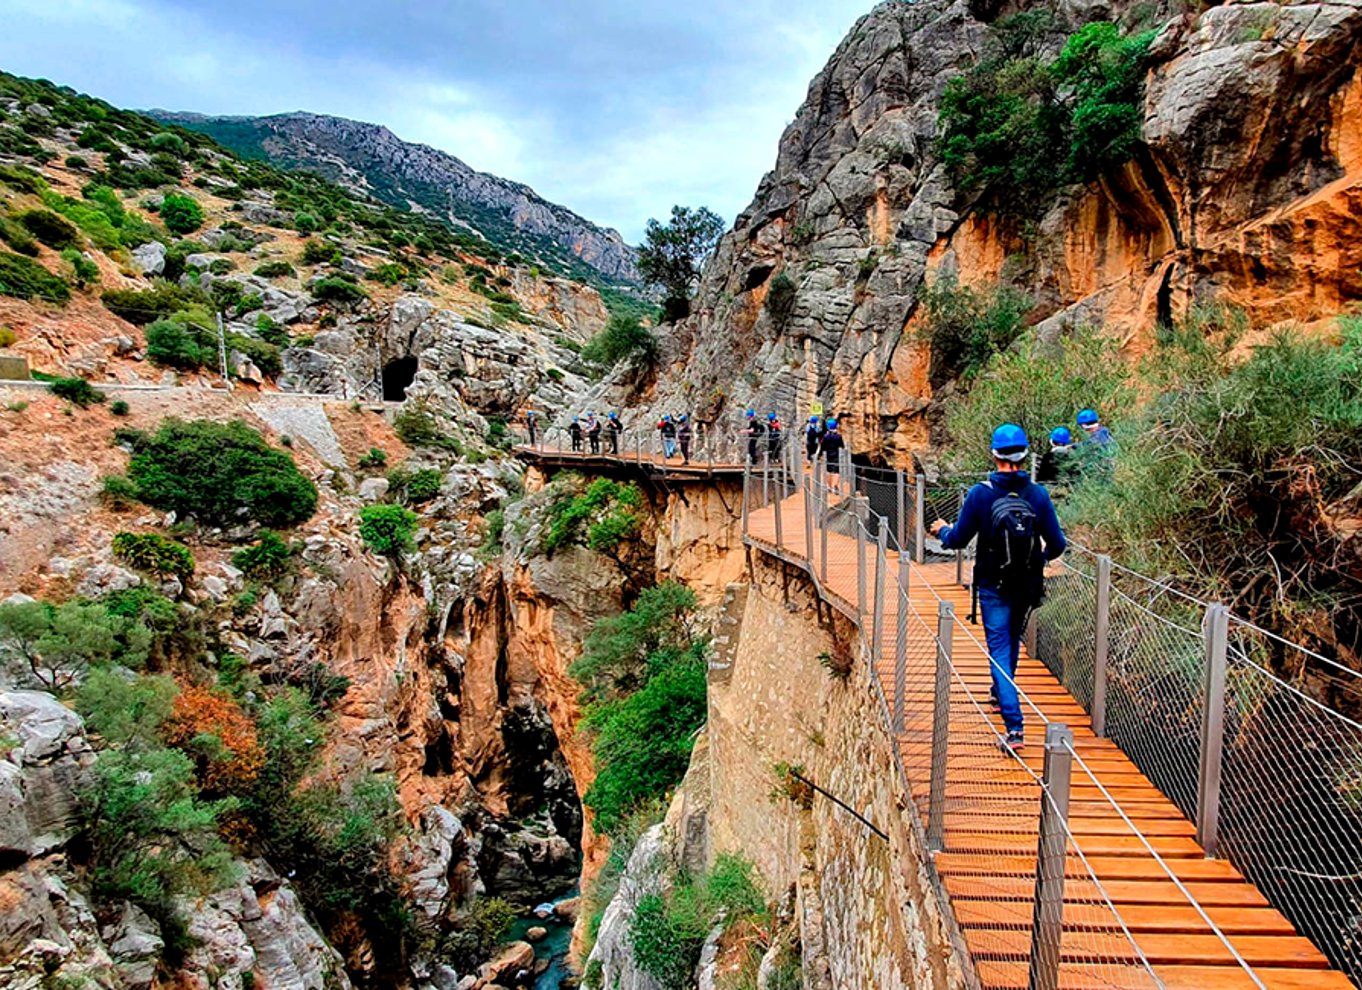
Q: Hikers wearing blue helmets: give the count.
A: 13